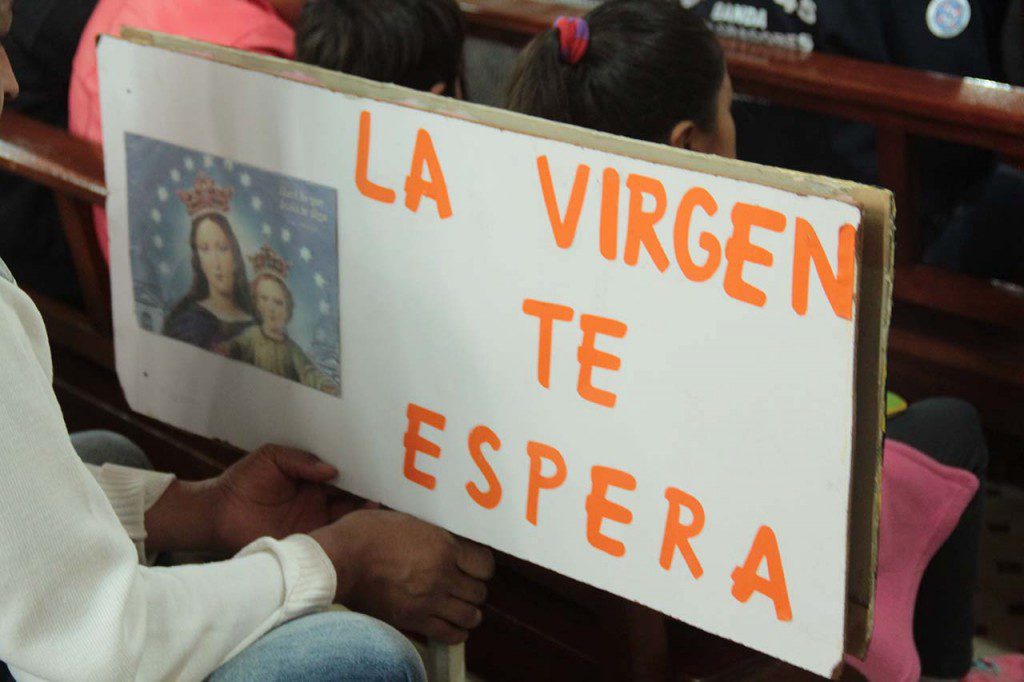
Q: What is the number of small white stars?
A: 15